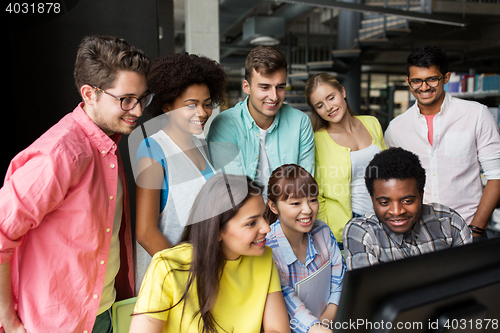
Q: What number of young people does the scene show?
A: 8